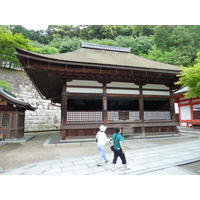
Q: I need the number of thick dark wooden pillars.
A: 4